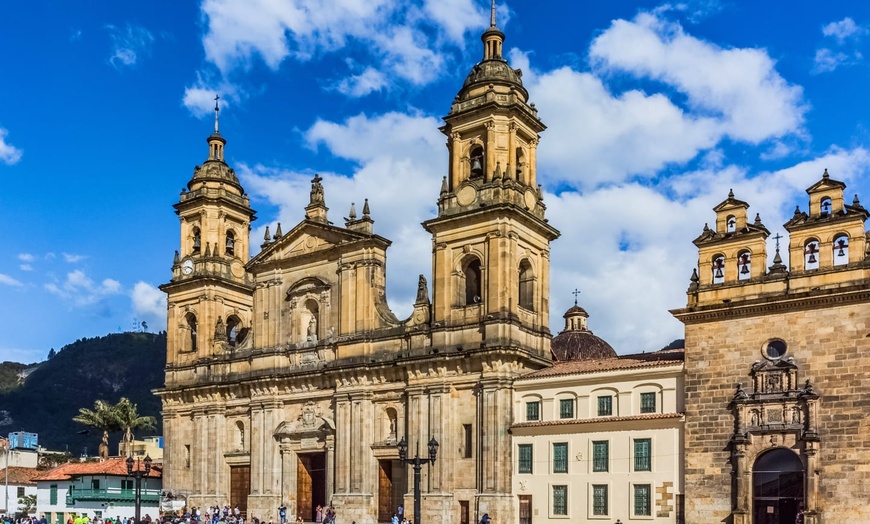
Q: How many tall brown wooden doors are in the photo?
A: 3